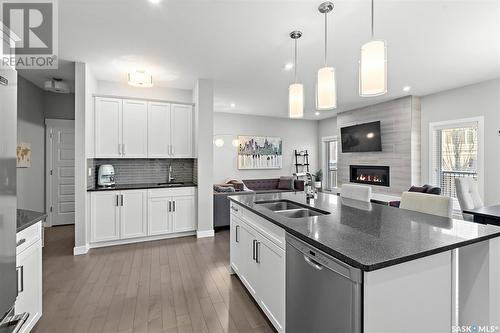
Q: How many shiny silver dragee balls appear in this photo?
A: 0